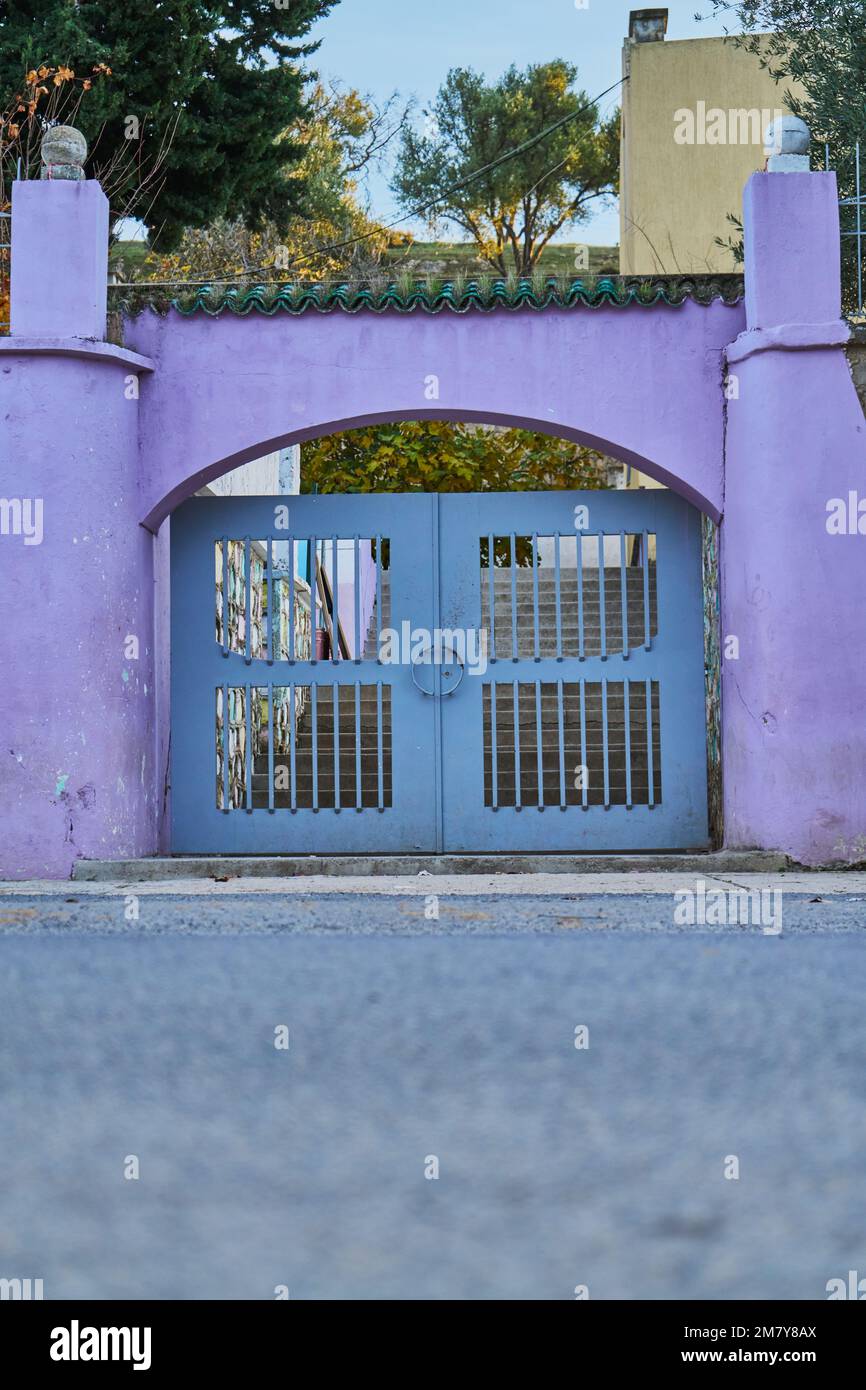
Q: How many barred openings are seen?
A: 4